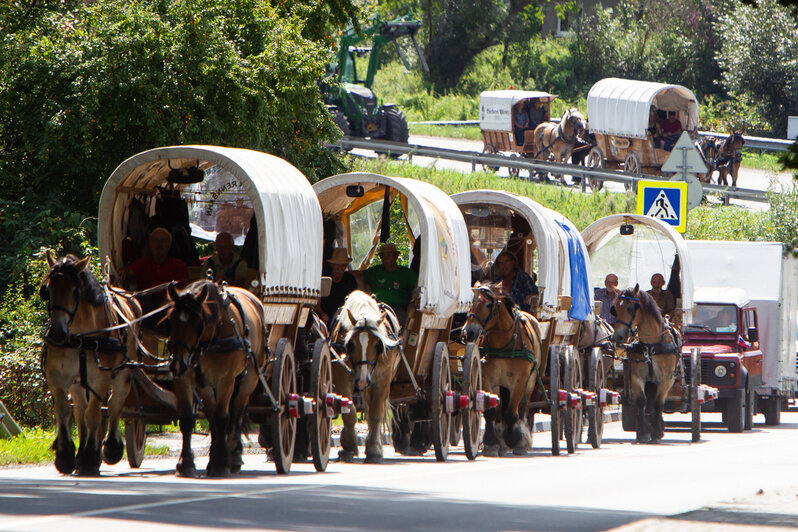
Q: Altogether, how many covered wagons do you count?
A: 6